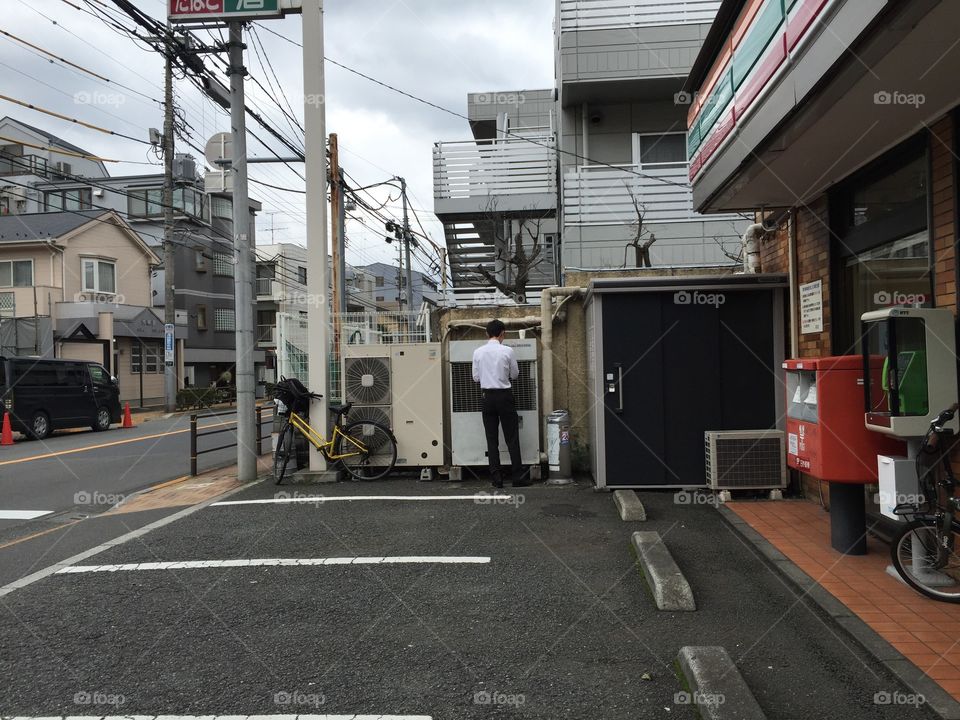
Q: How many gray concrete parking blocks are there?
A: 3